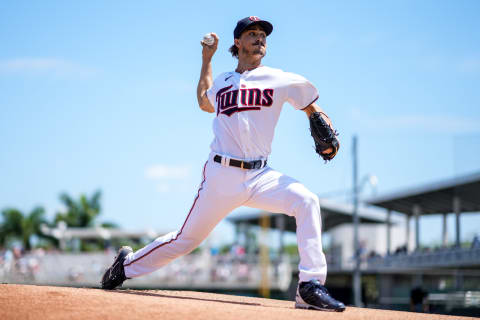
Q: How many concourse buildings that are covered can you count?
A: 2